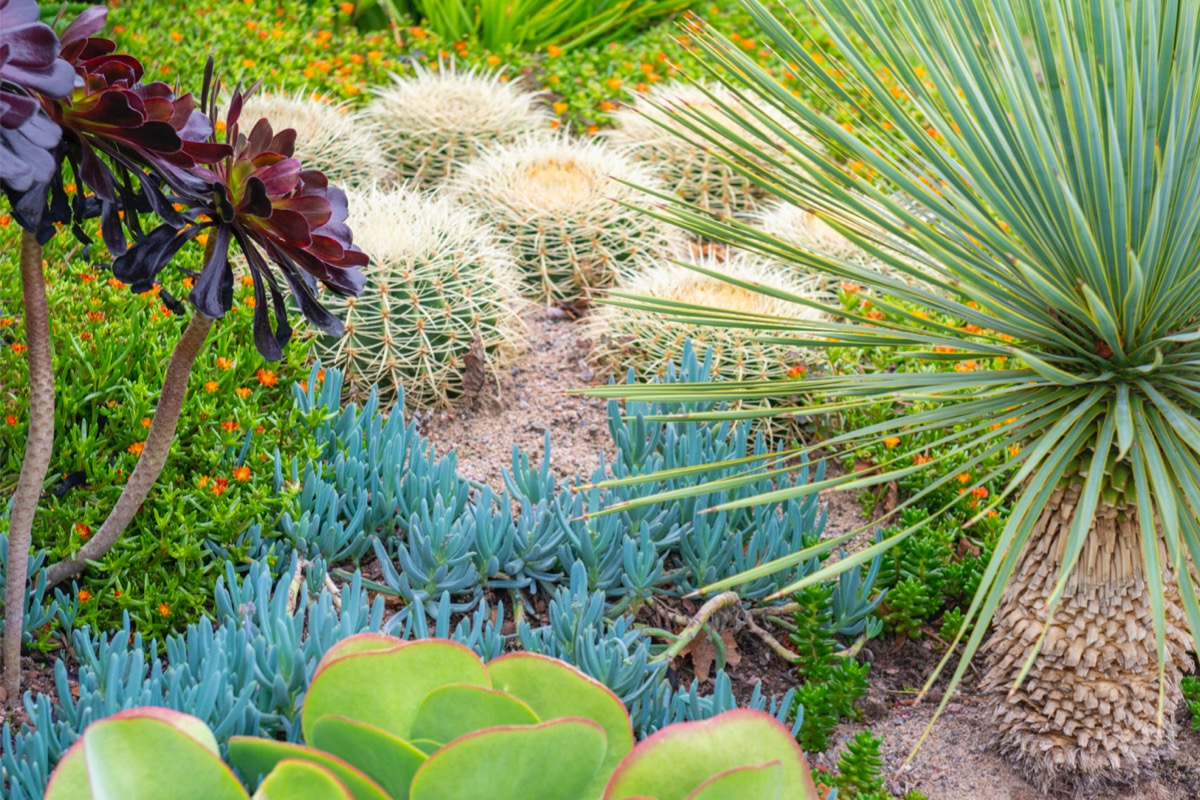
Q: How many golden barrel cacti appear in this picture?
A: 7